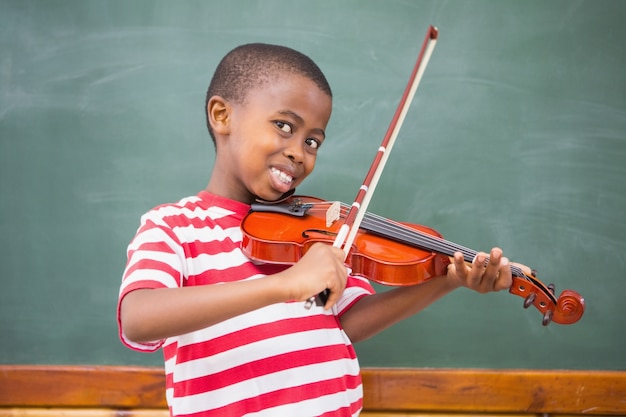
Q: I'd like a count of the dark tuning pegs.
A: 4